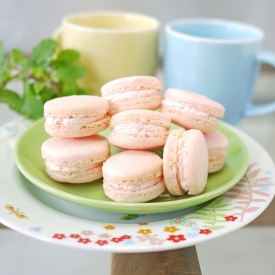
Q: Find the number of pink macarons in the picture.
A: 8